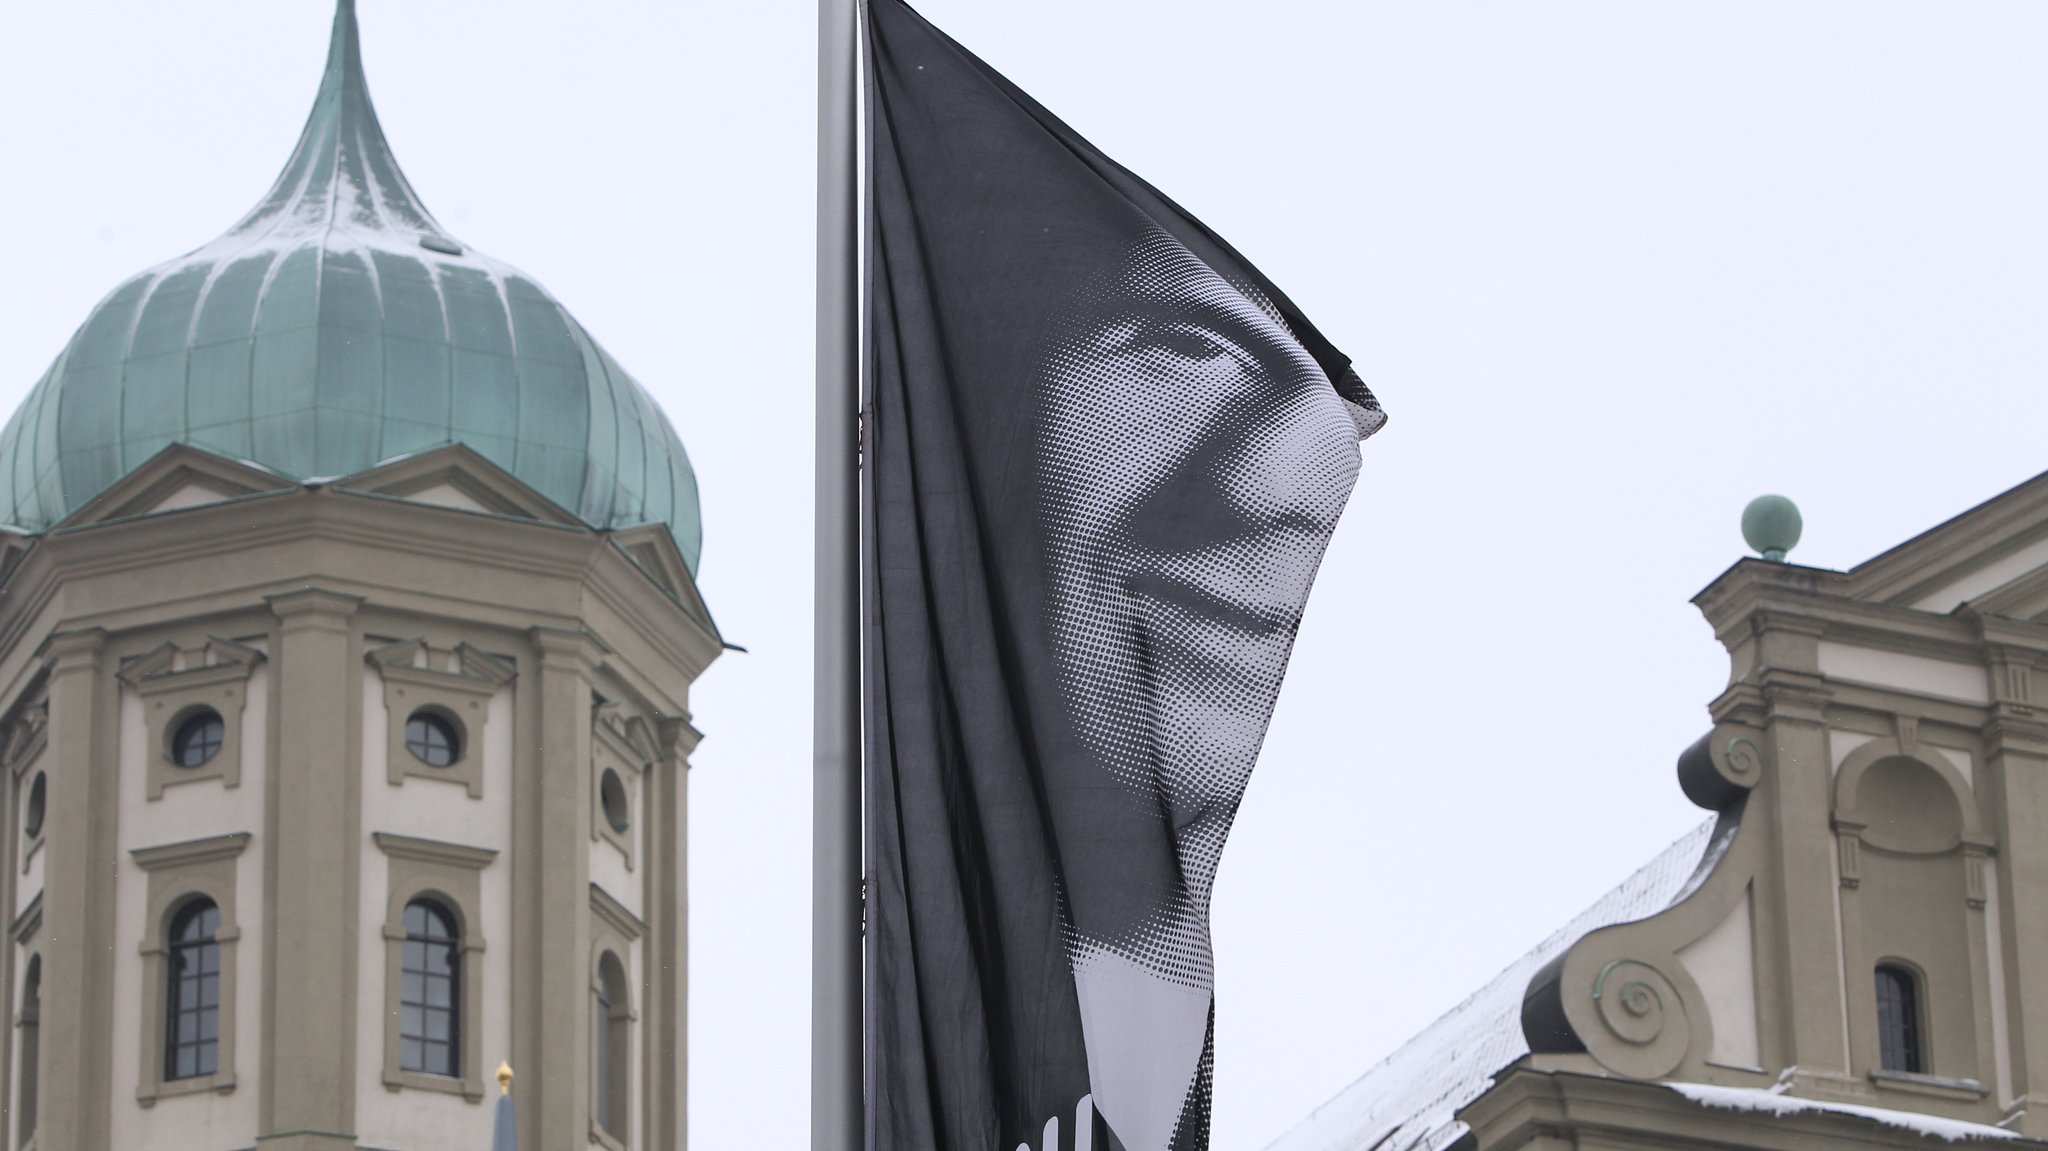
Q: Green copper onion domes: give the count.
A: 1